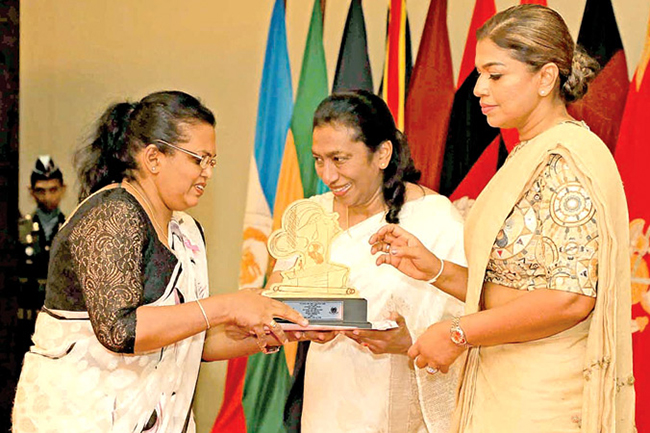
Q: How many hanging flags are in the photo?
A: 9